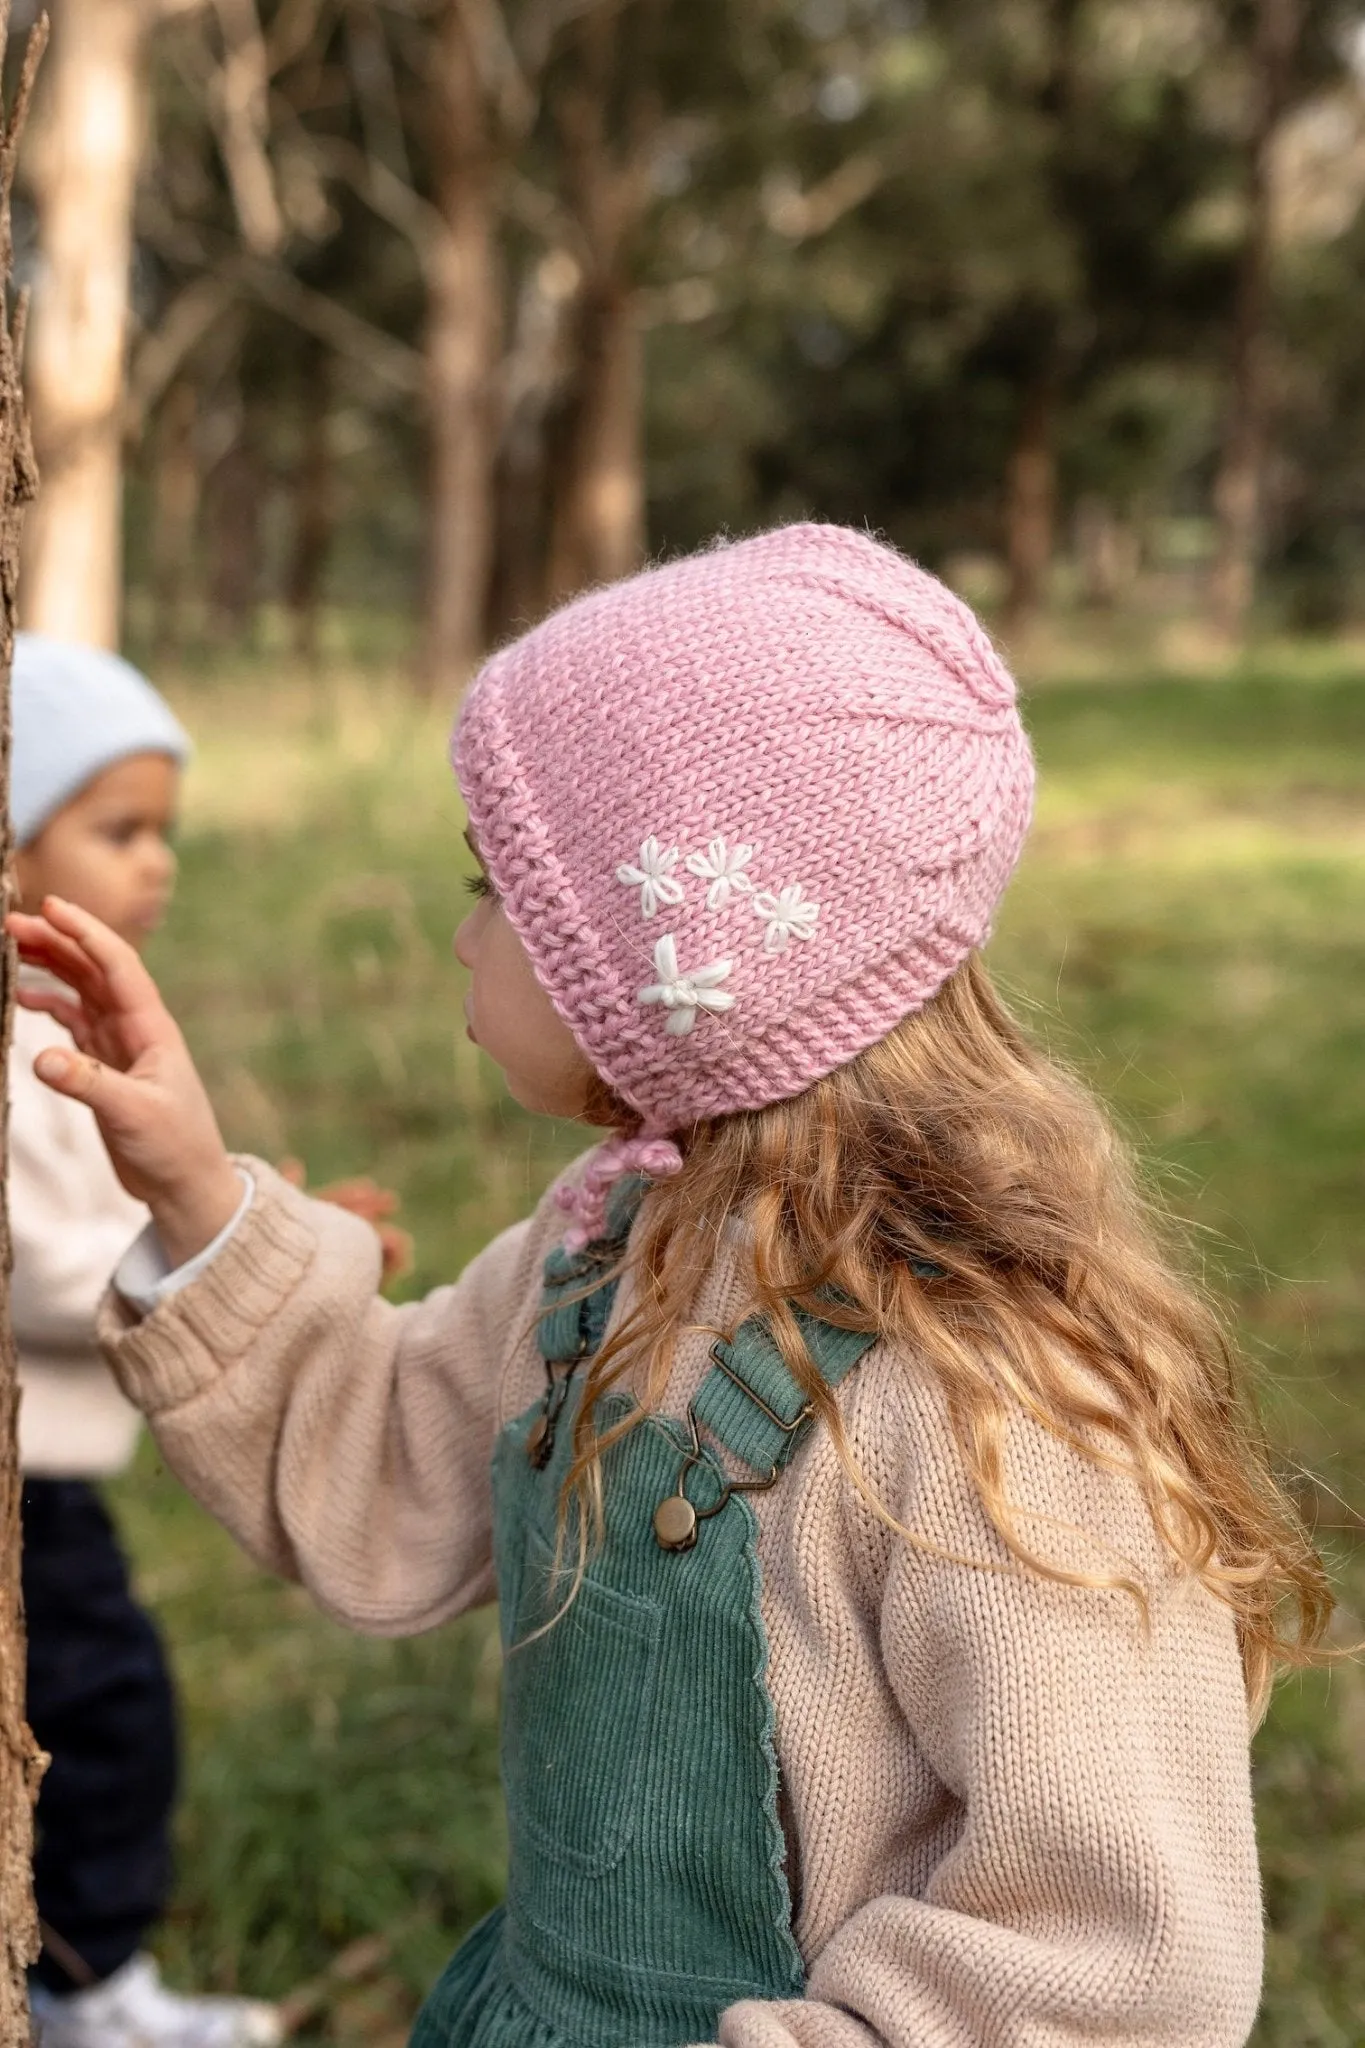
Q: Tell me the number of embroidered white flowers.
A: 4